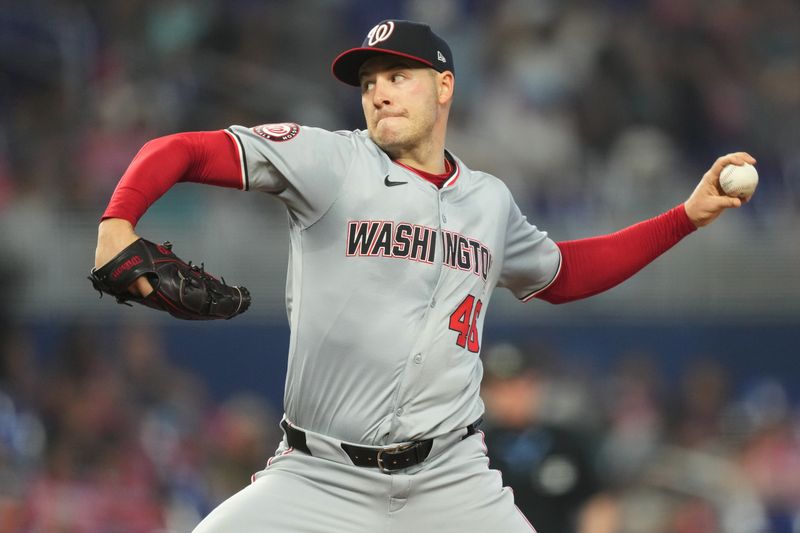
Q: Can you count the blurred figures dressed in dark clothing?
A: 1